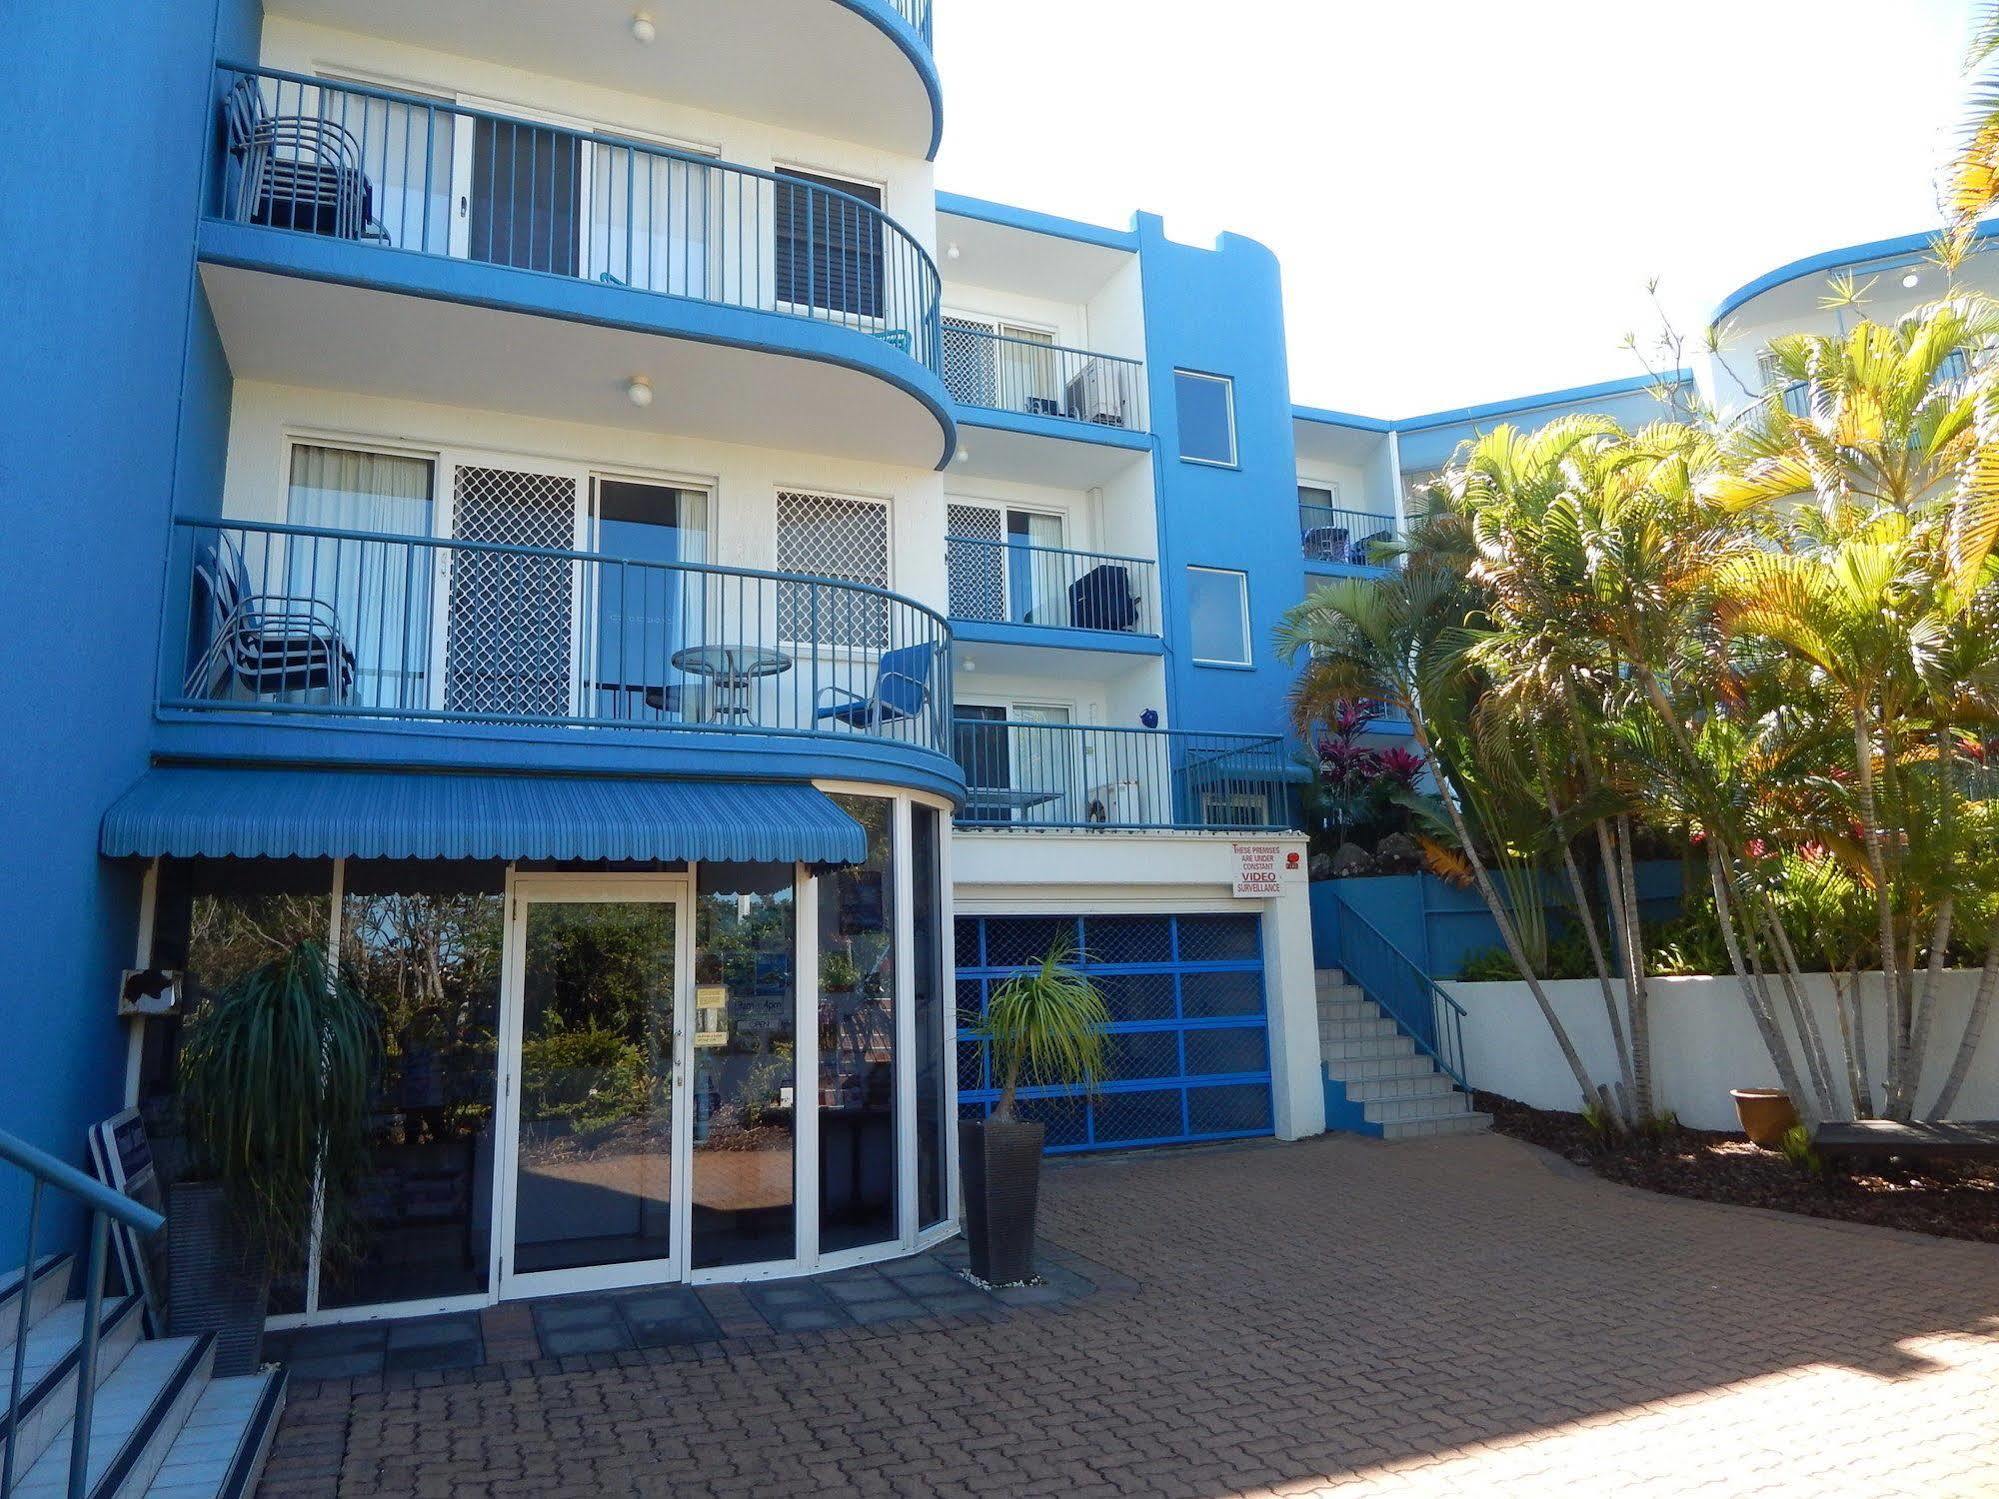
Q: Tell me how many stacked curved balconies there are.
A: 3